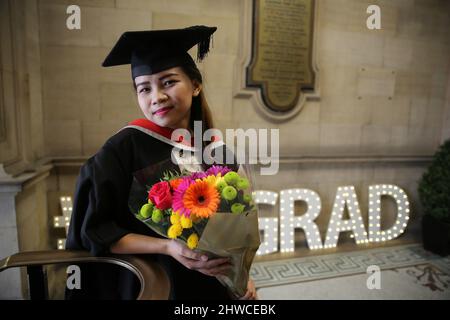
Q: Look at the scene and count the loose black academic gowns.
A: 1